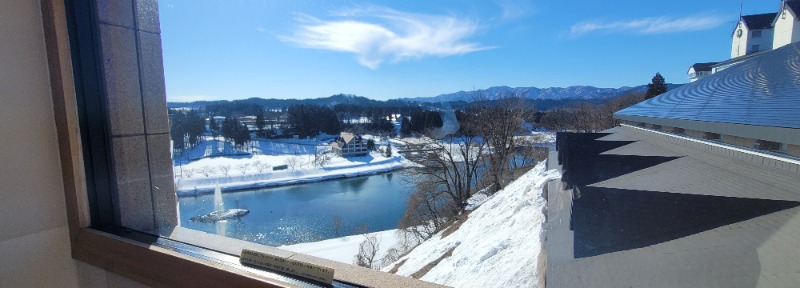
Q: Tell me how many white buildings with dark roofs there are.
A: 3